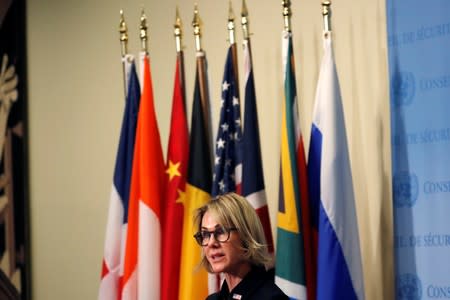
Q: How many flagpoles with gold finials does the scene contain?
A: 8